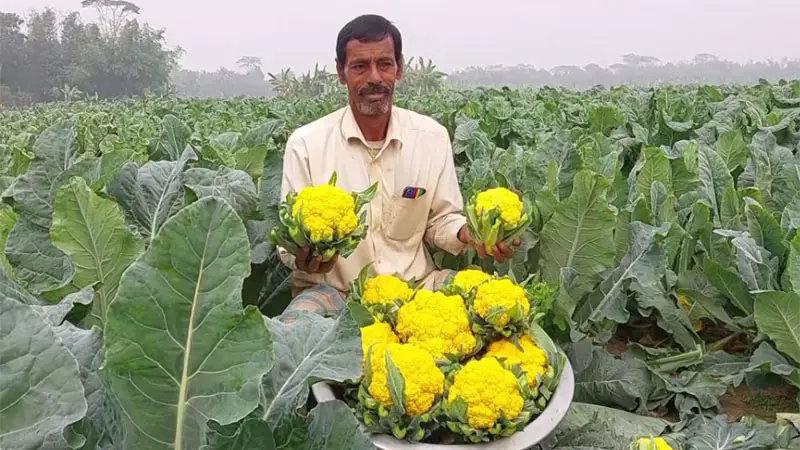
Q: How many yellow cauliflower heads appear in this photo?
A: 11